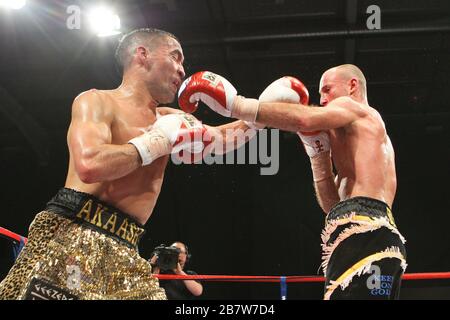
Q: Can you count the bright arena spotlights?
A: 2